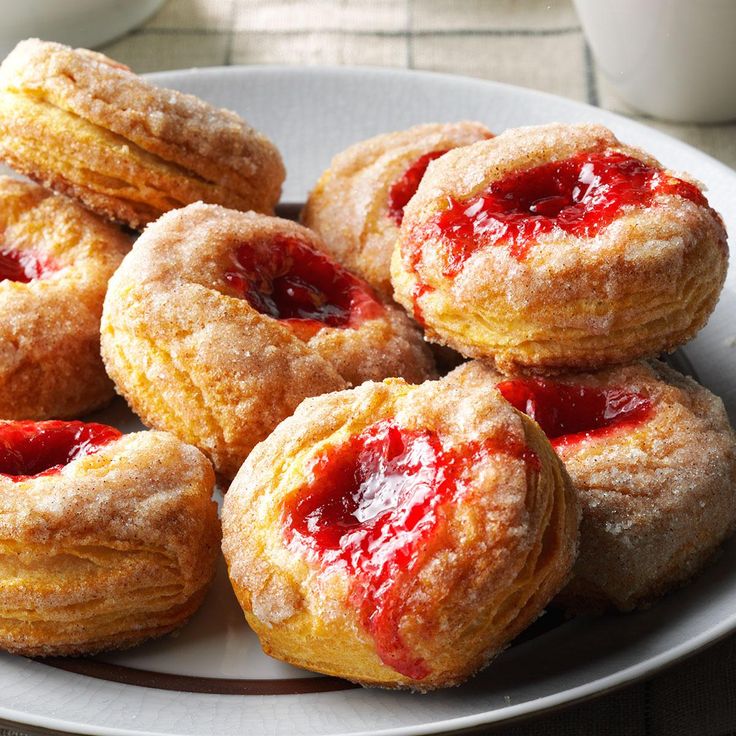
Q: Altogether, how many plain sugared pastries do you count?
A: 1